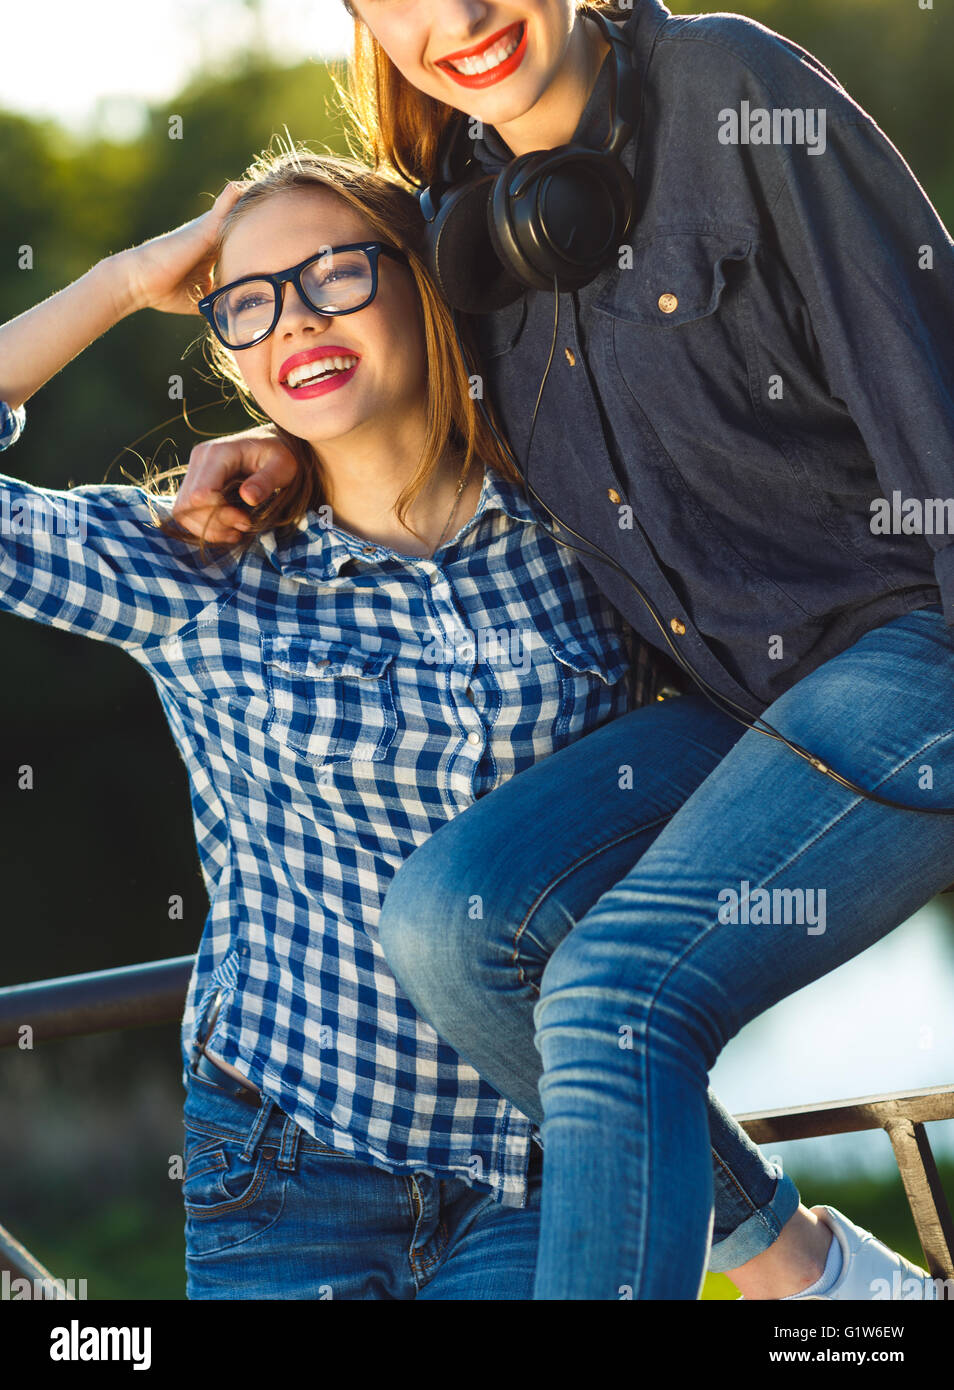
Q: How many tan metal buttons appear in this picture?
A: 4